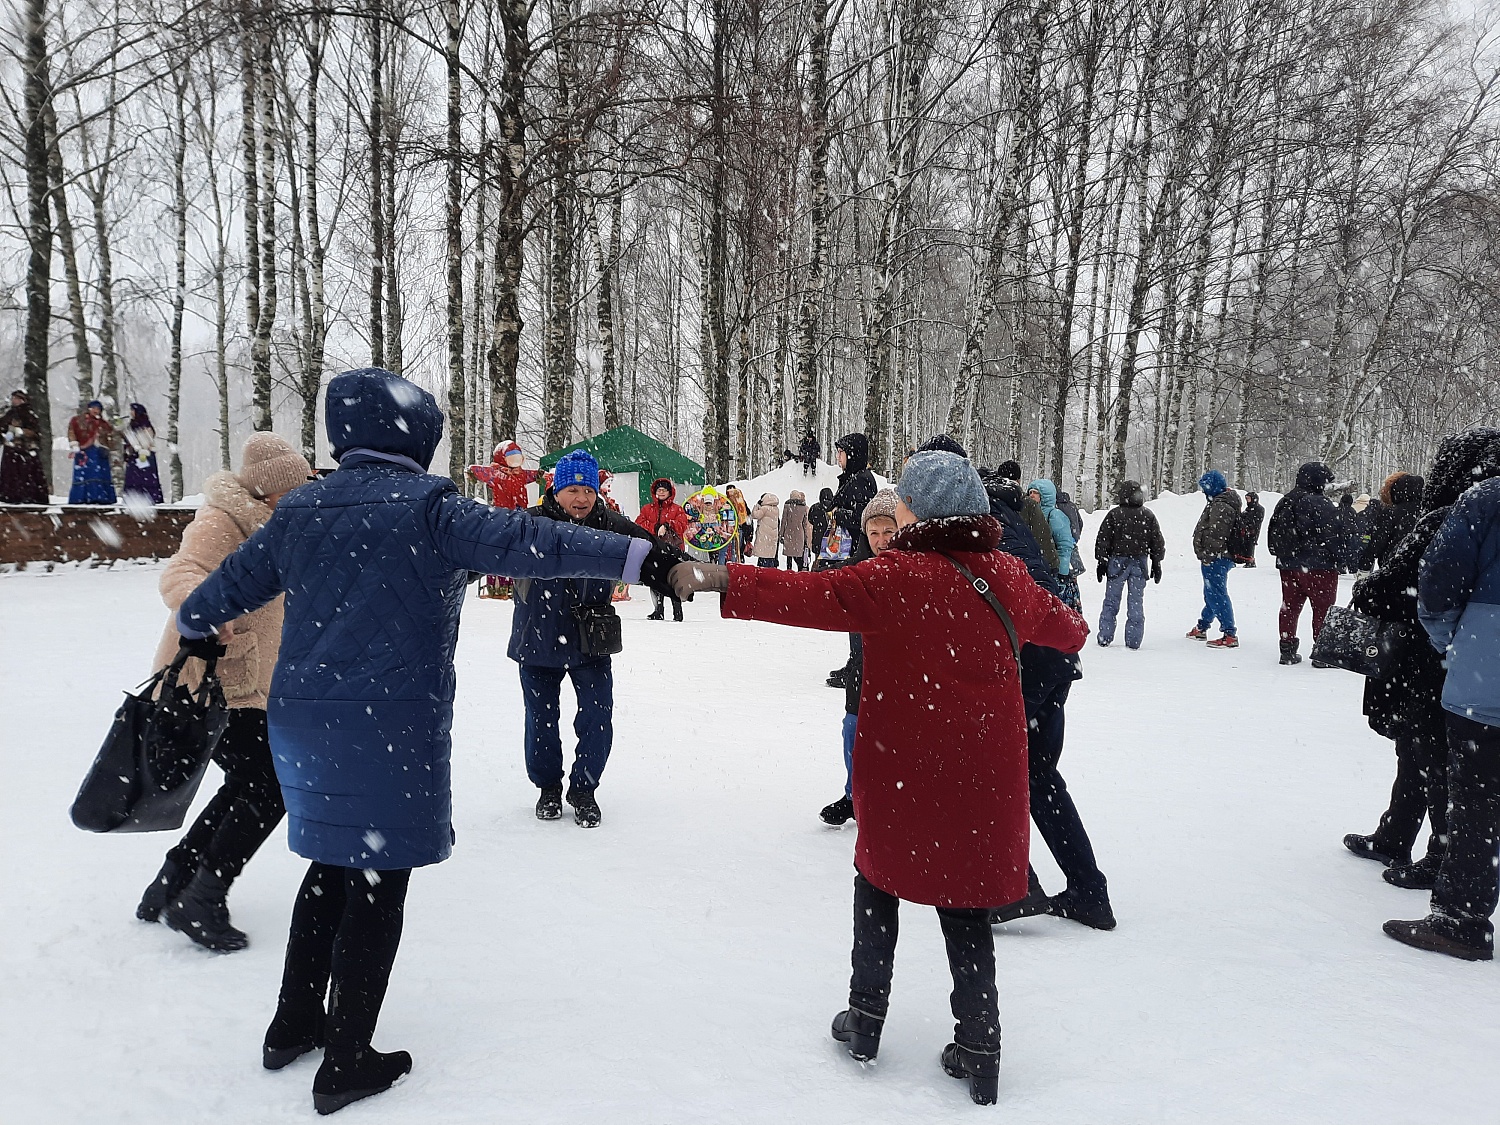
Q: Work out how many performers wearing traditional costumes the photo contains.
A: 3